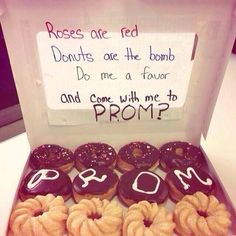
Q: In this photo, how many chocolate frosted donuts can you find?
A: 8